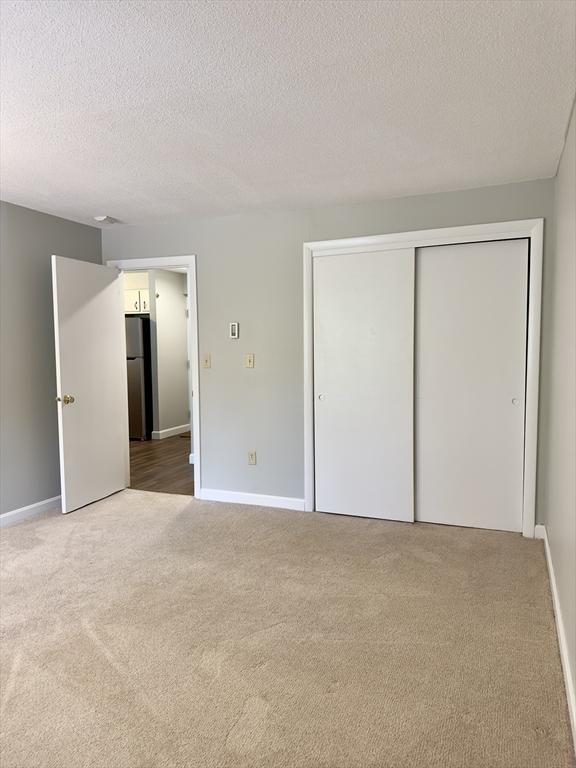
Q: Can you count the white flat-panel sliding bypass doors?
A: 2